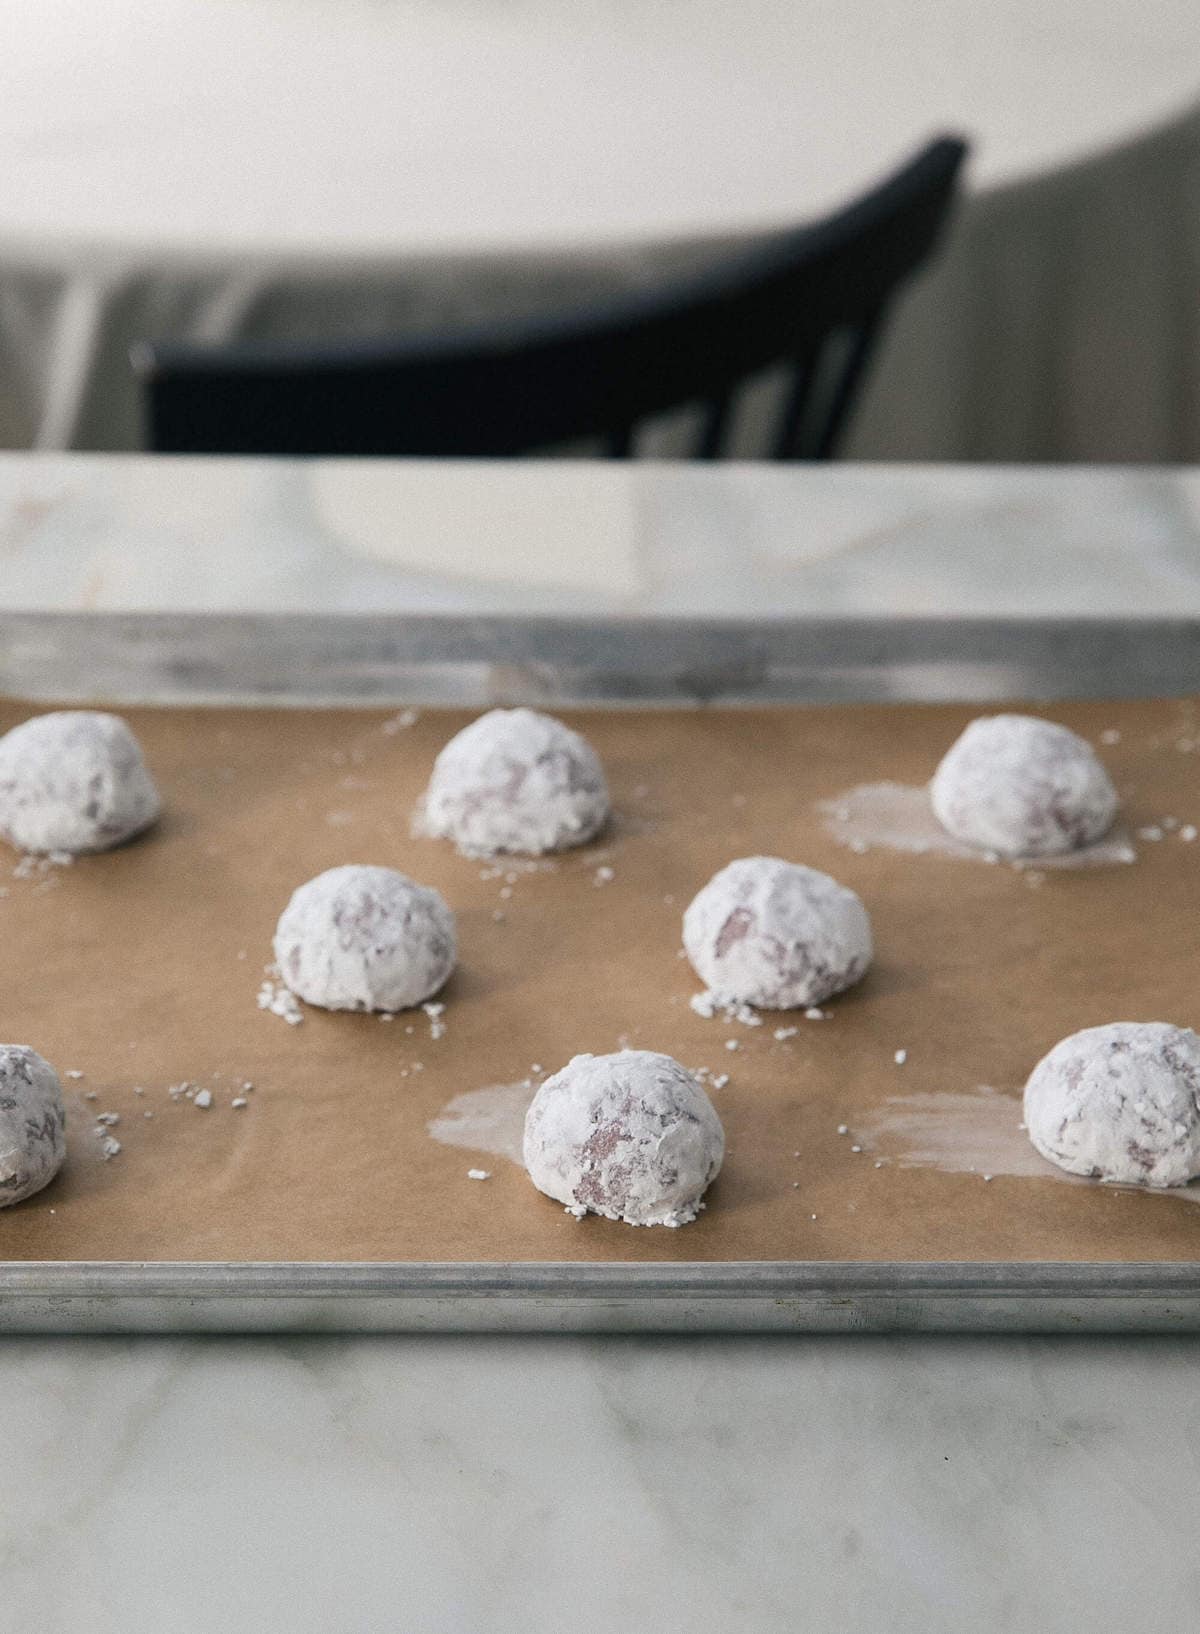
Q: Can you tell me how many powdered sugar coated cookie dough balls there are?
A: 8